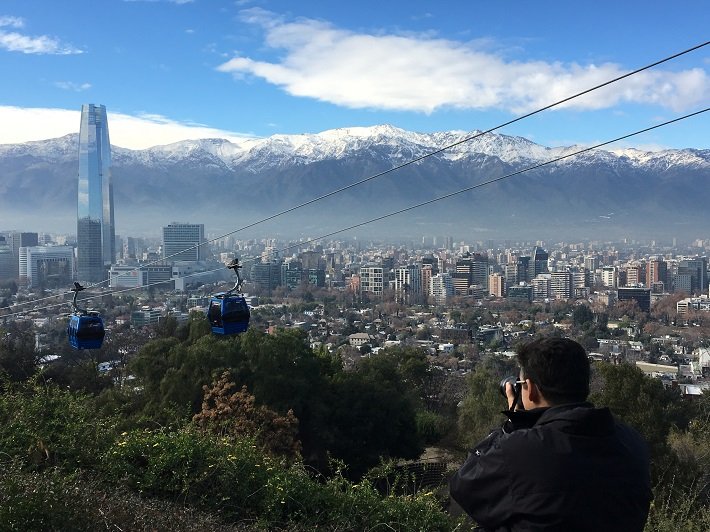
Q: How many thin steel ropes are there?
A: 2